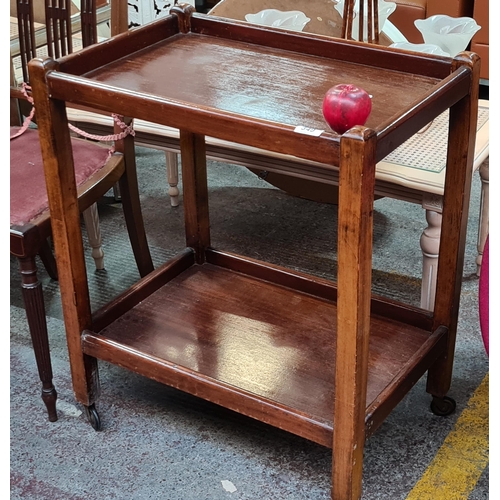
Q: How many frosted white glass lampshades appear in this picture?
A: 4